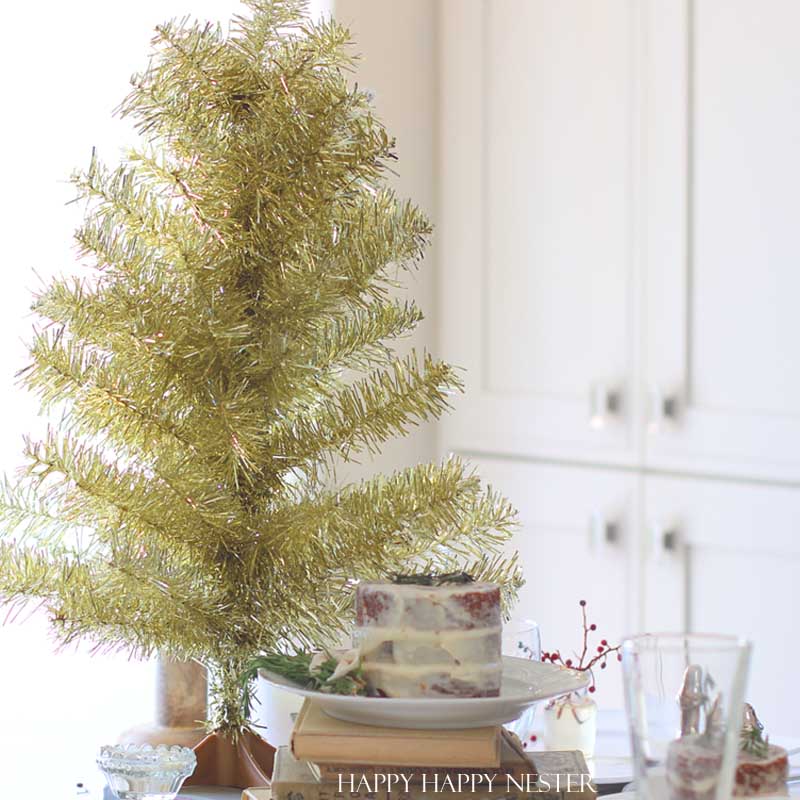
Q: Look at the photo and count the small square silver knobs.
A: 4